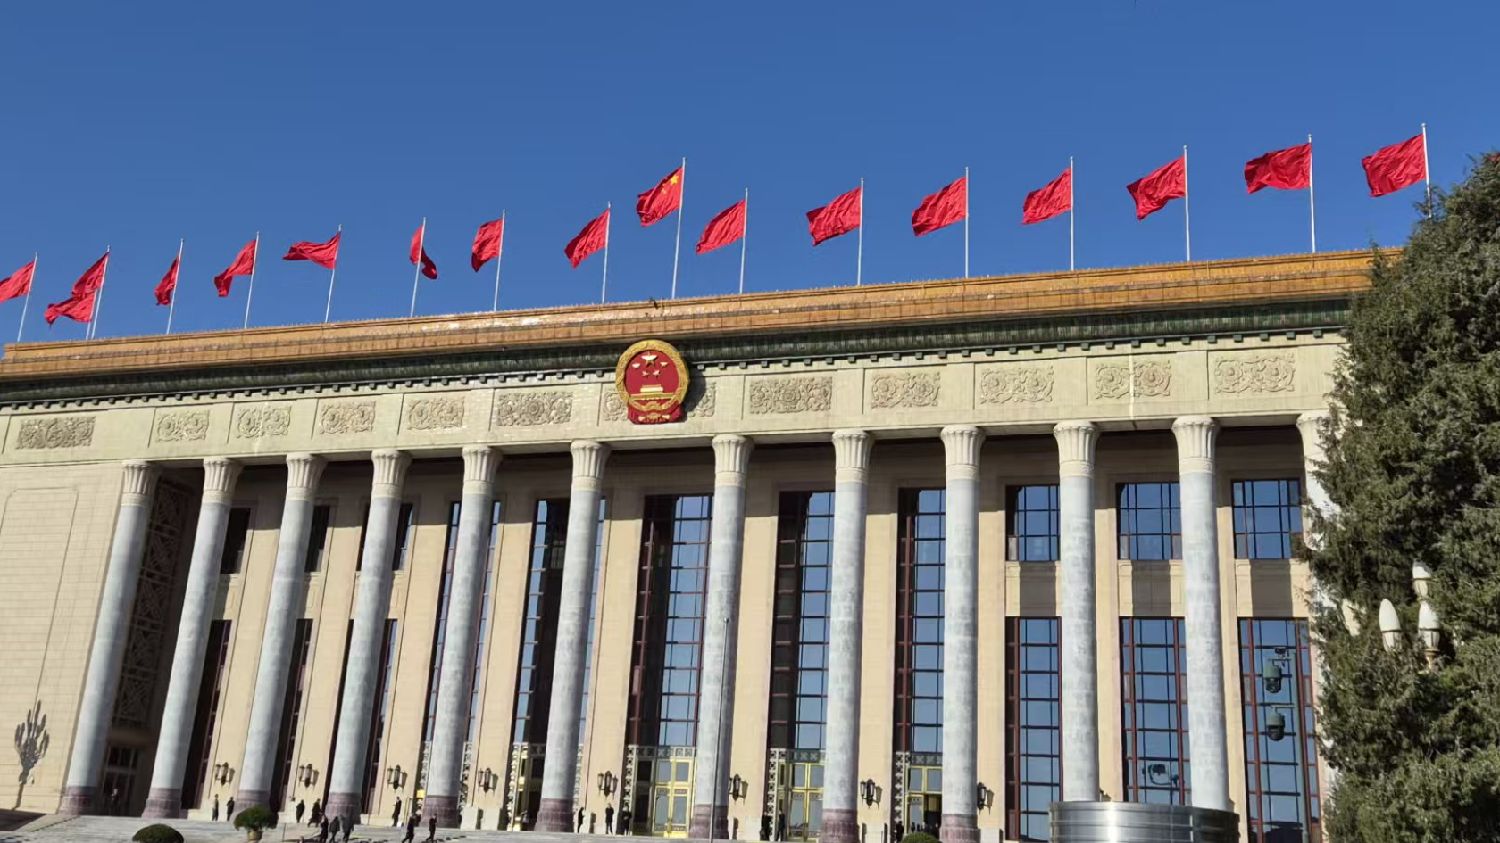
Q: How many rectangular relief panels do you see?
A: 12